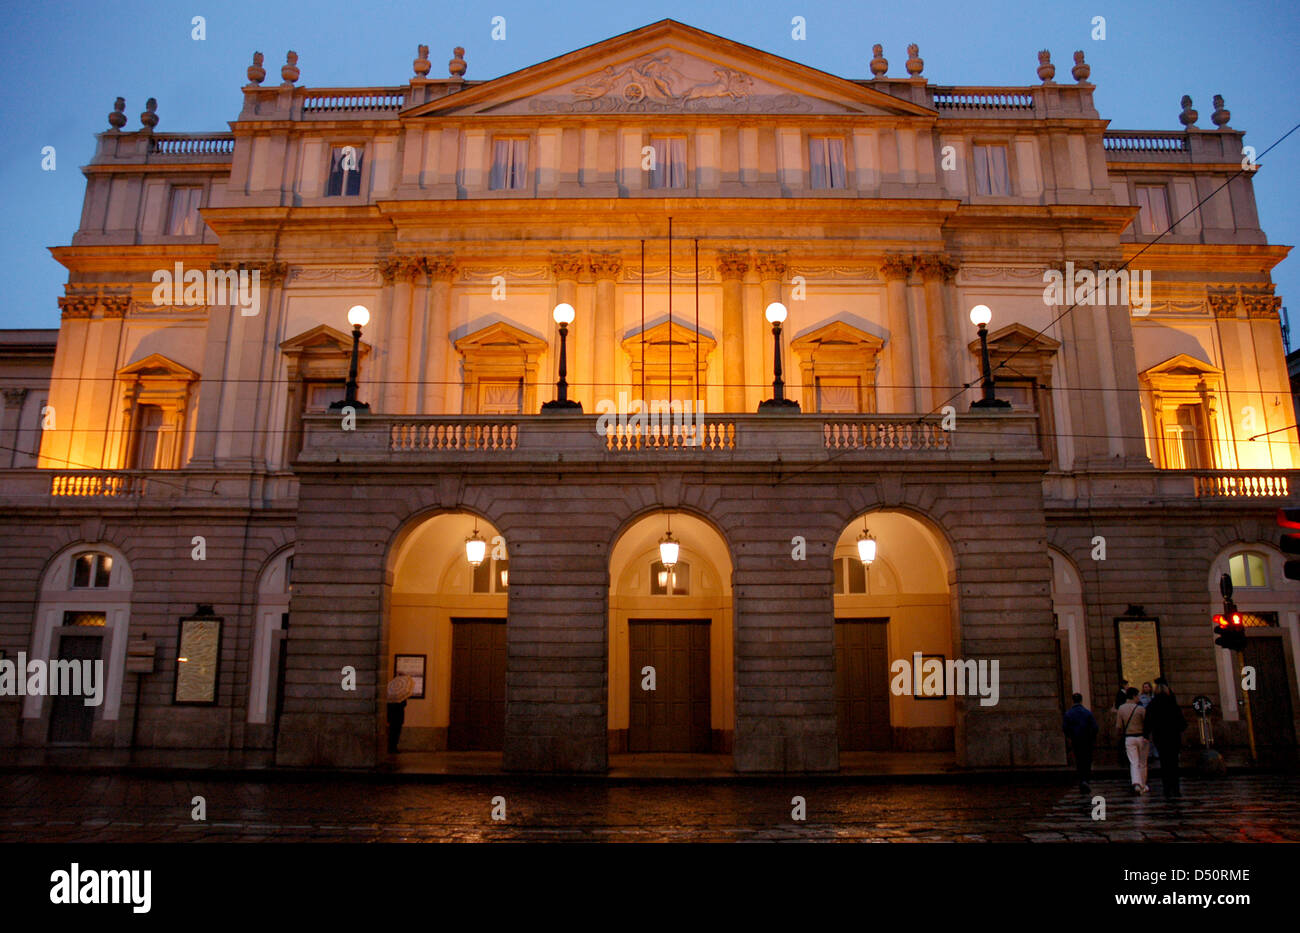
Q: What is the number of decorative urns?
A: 12